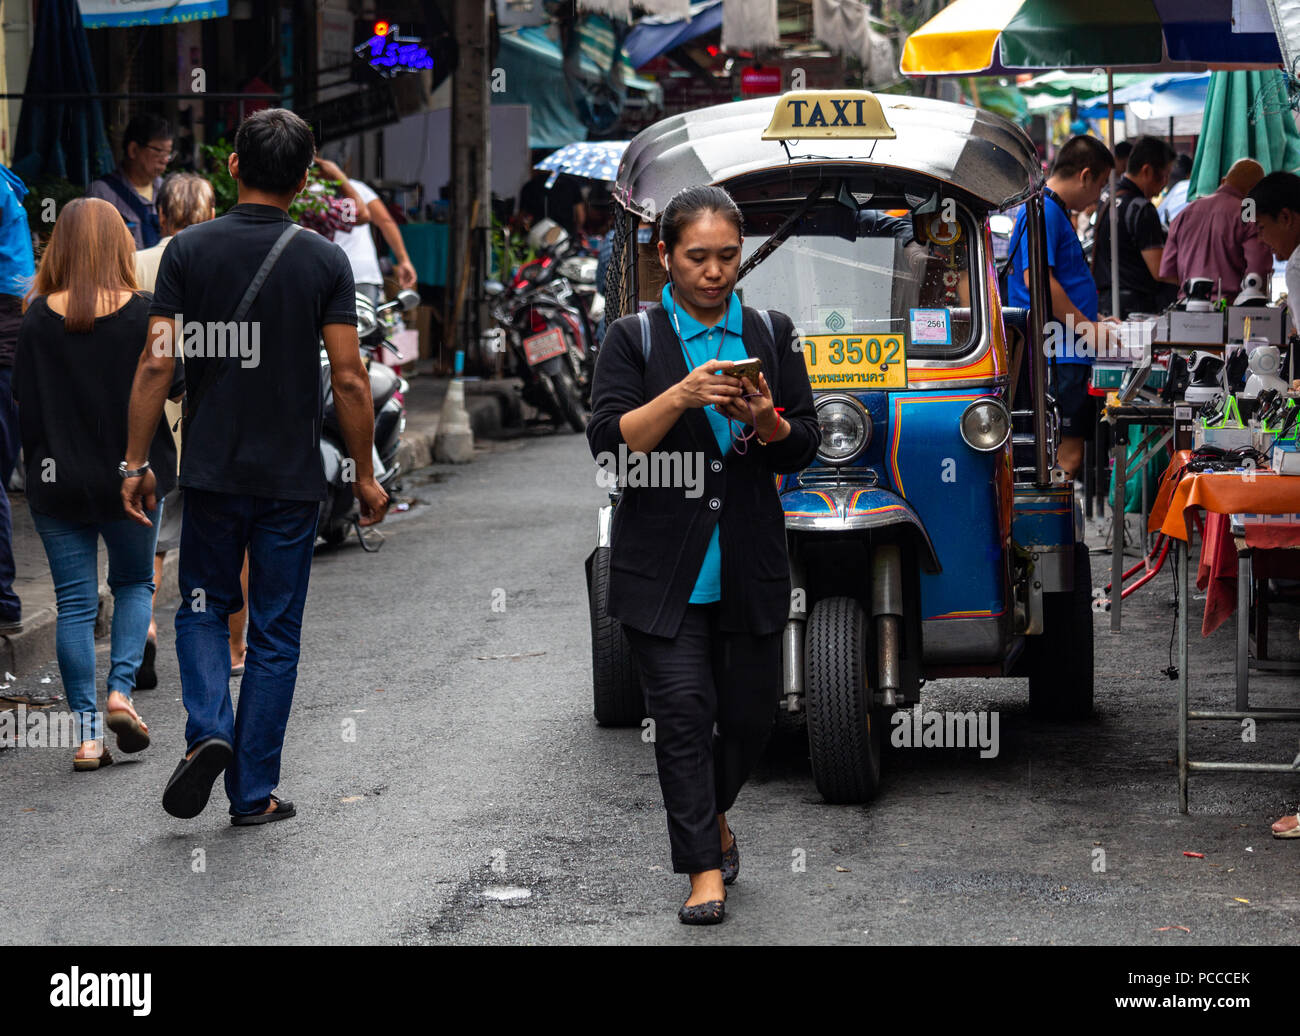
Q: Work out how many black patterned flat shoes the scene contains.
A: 2